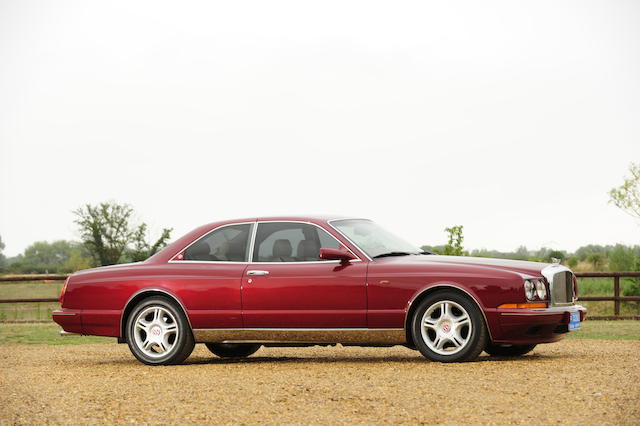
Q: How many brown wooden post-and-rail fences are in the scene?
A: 1